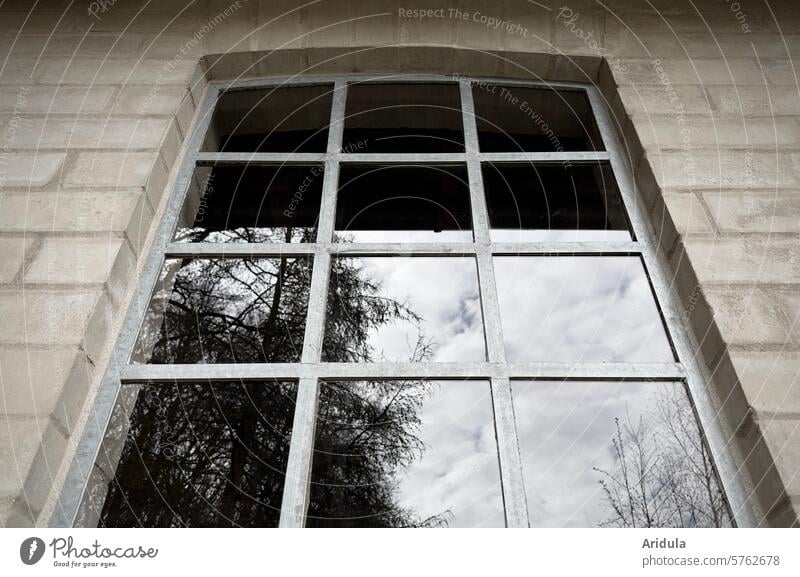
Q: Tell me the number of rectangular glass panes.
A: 12